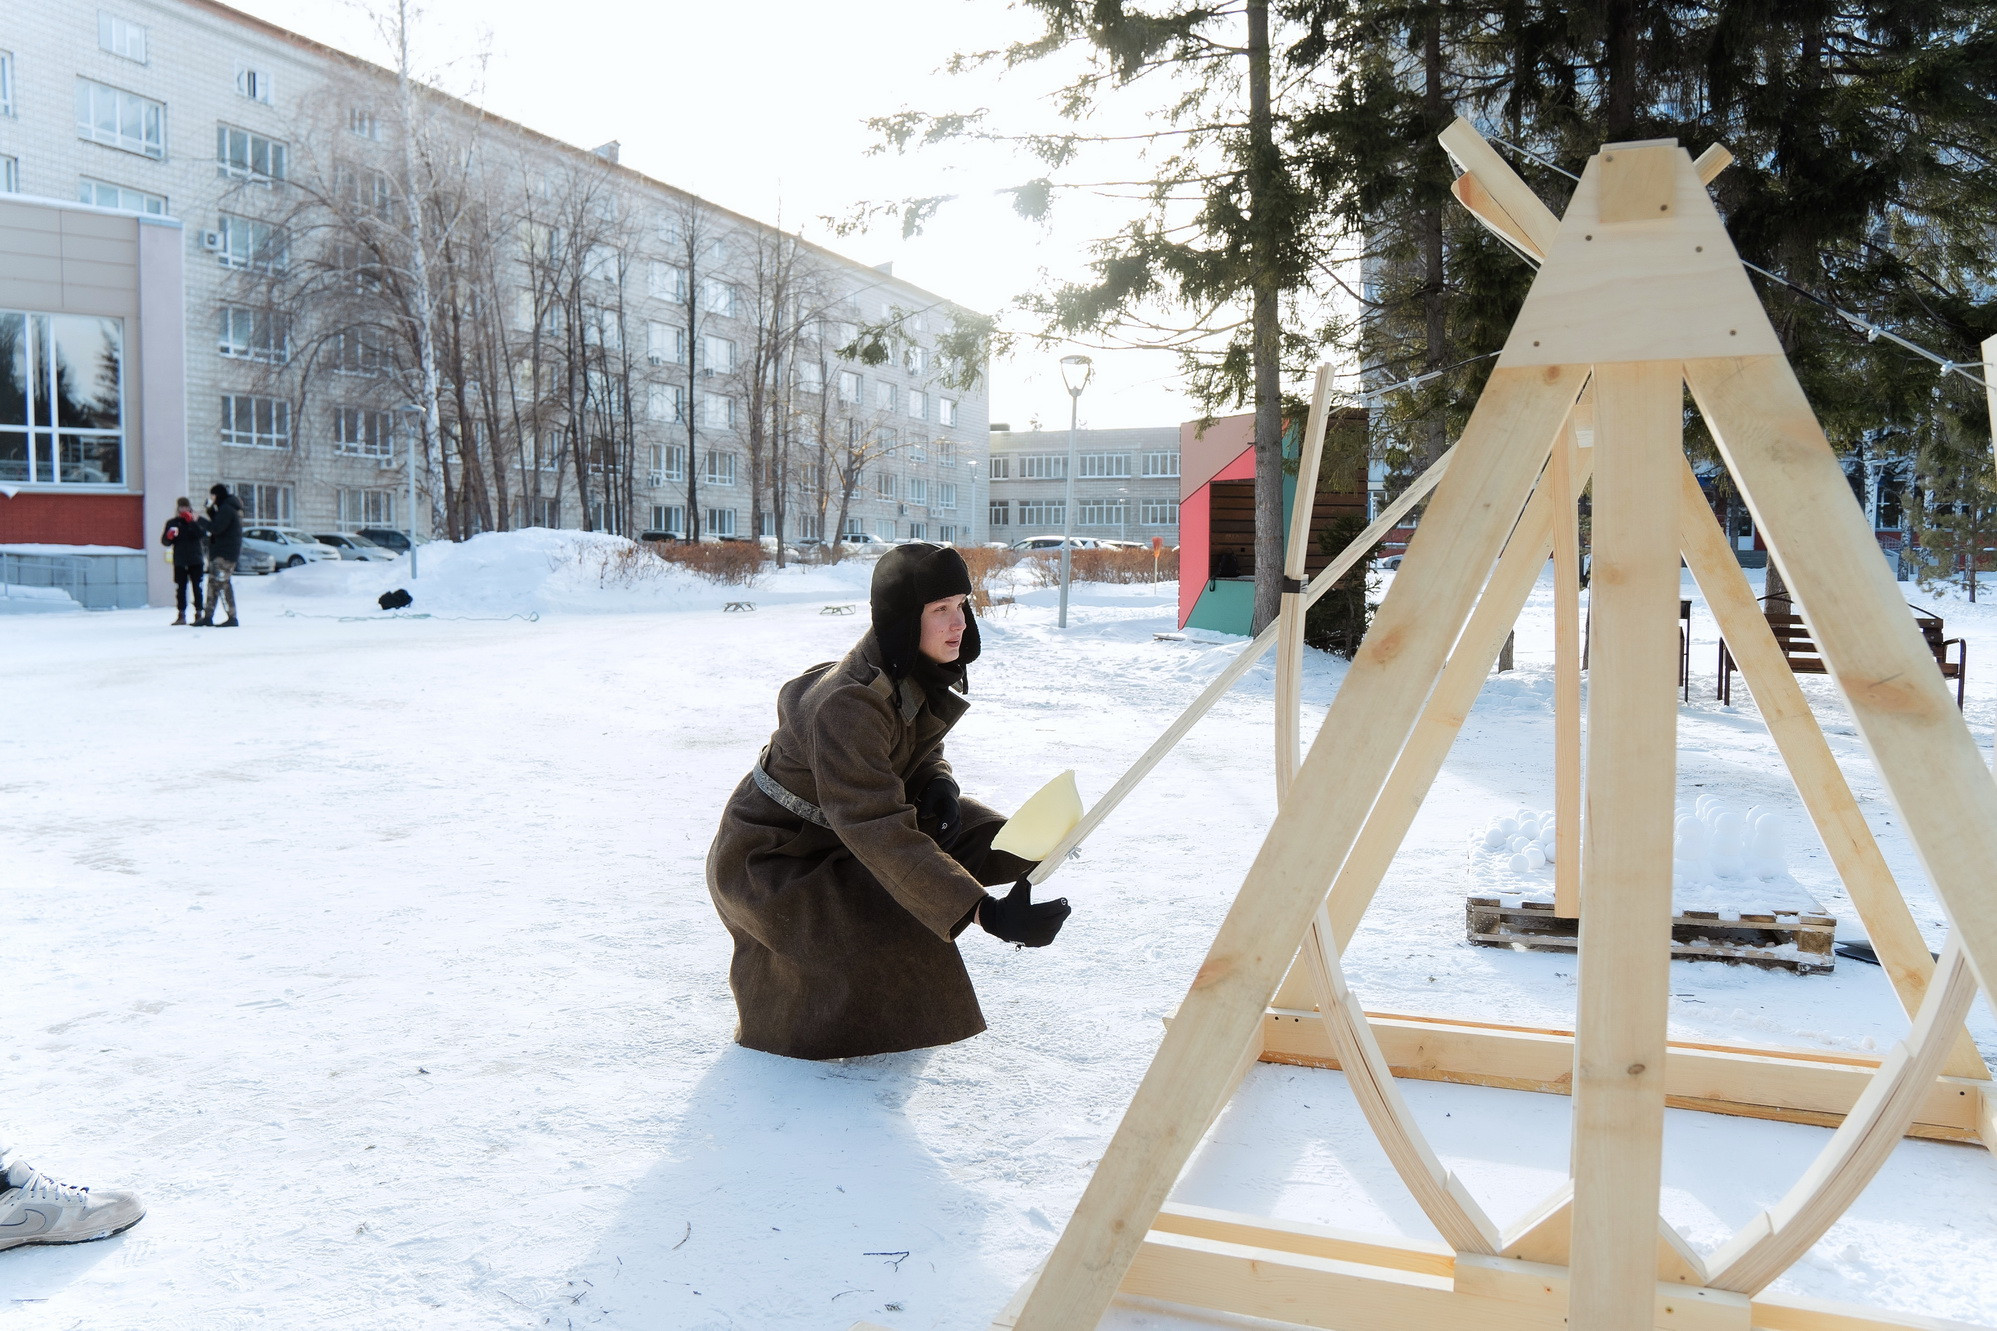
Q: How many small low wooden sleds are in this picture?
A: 2